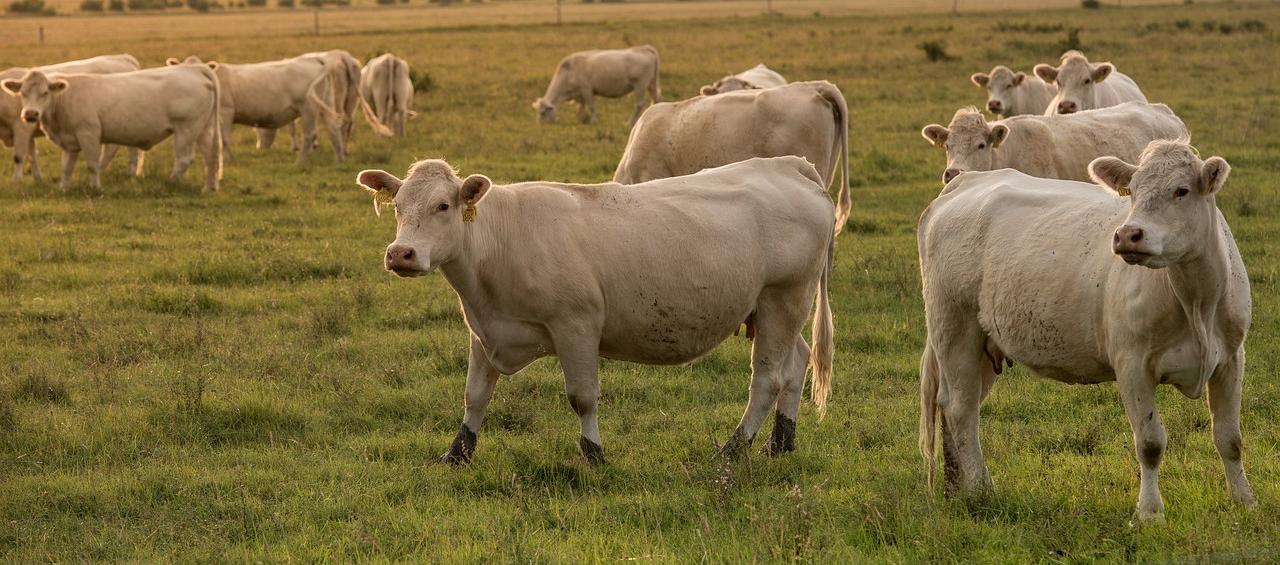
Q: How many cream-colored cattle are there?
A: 13